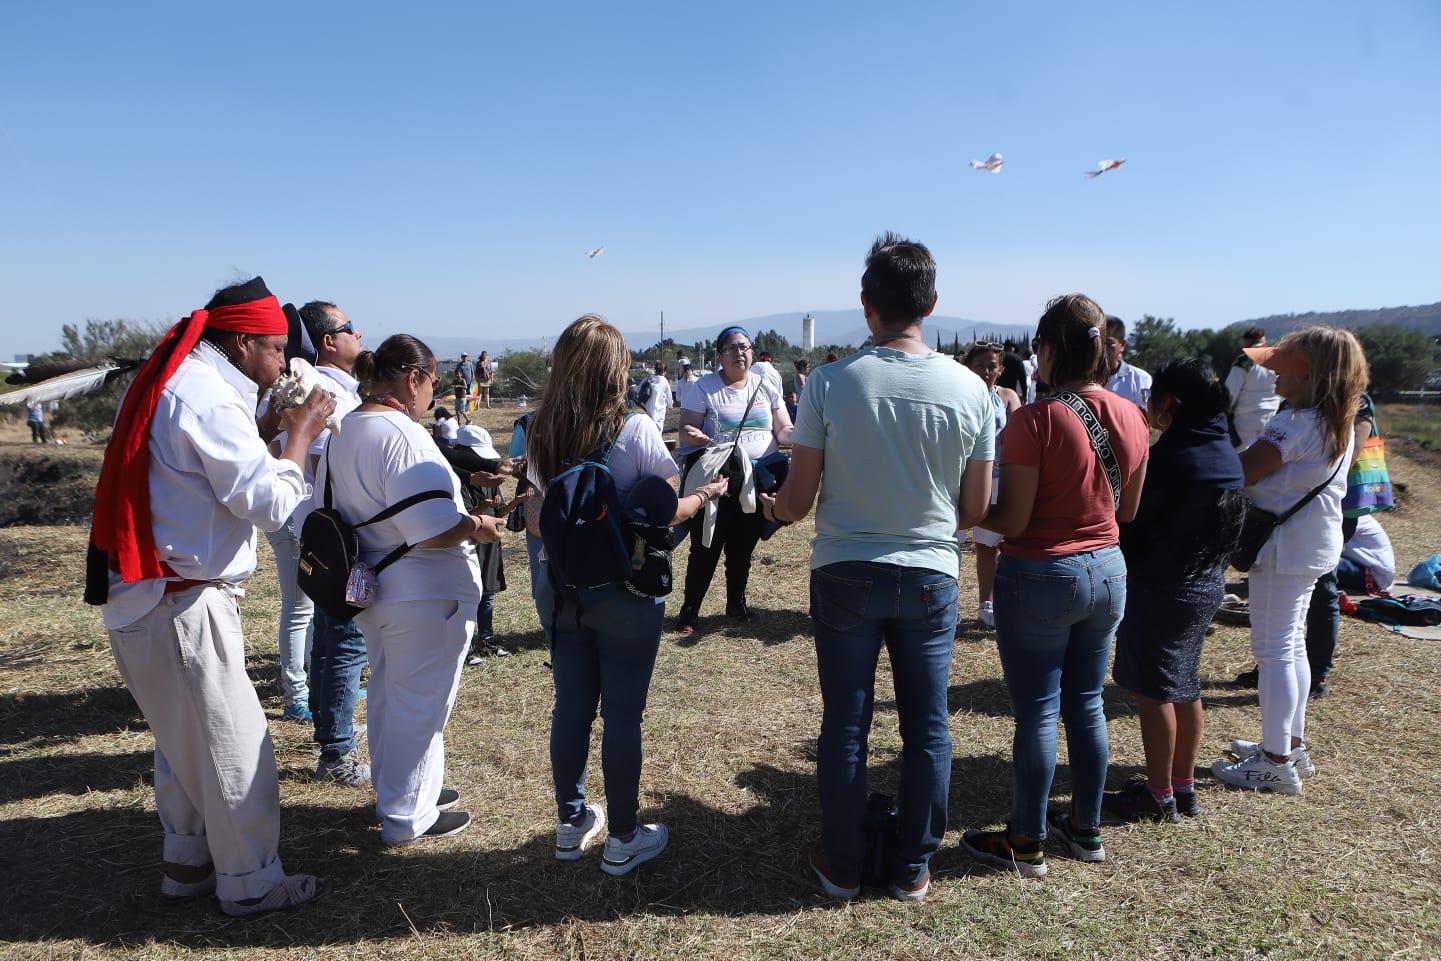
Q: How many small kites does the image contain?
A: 3